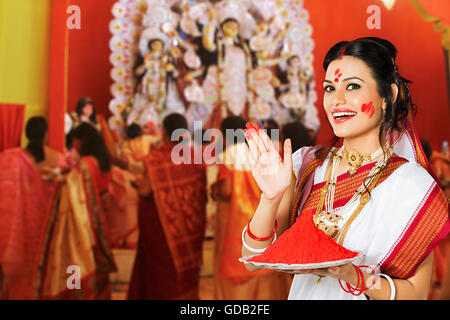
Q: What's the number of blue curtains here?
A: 0